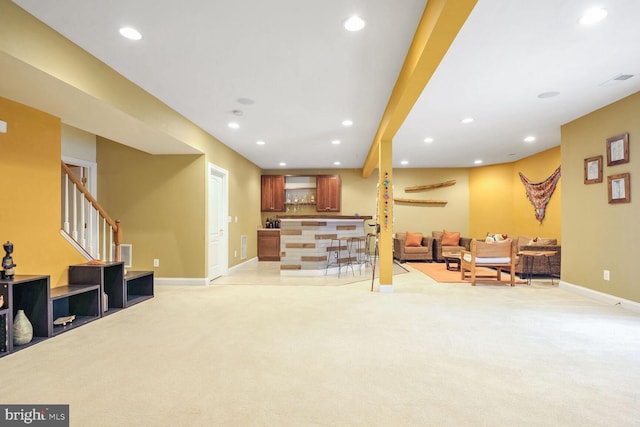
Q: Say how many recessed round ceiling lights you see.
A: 14